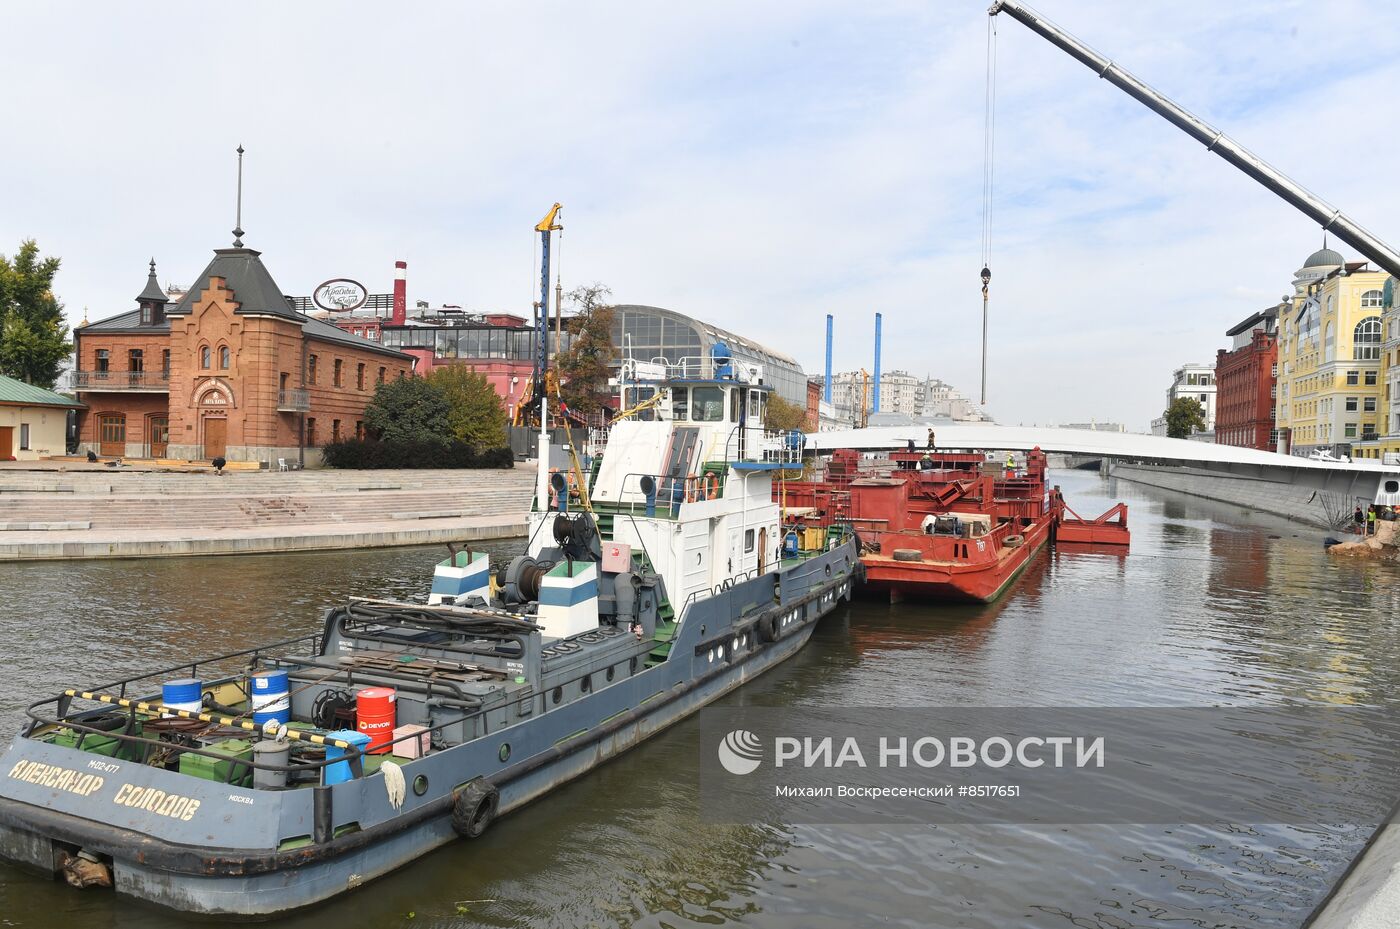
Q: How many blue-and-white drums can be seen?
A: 2